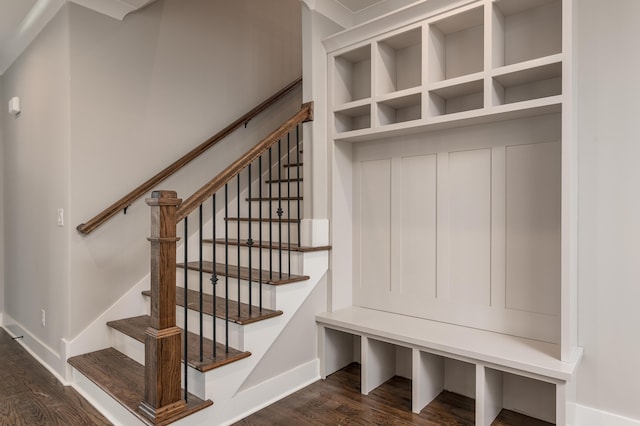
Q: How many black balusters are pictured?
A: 11